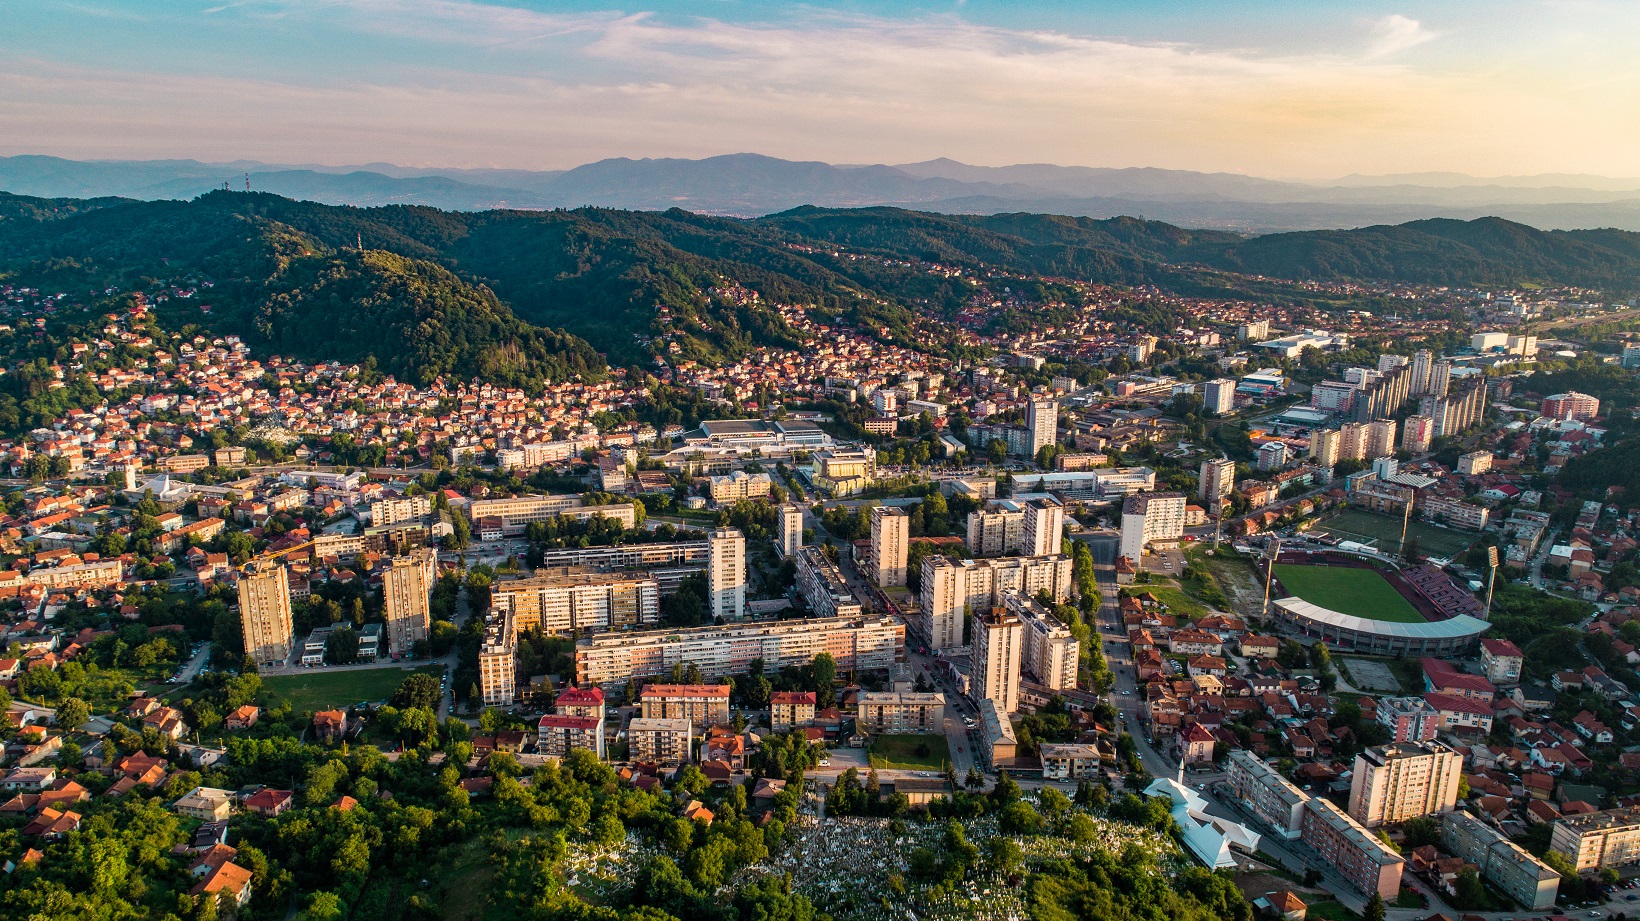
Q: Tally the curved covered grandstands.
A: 1